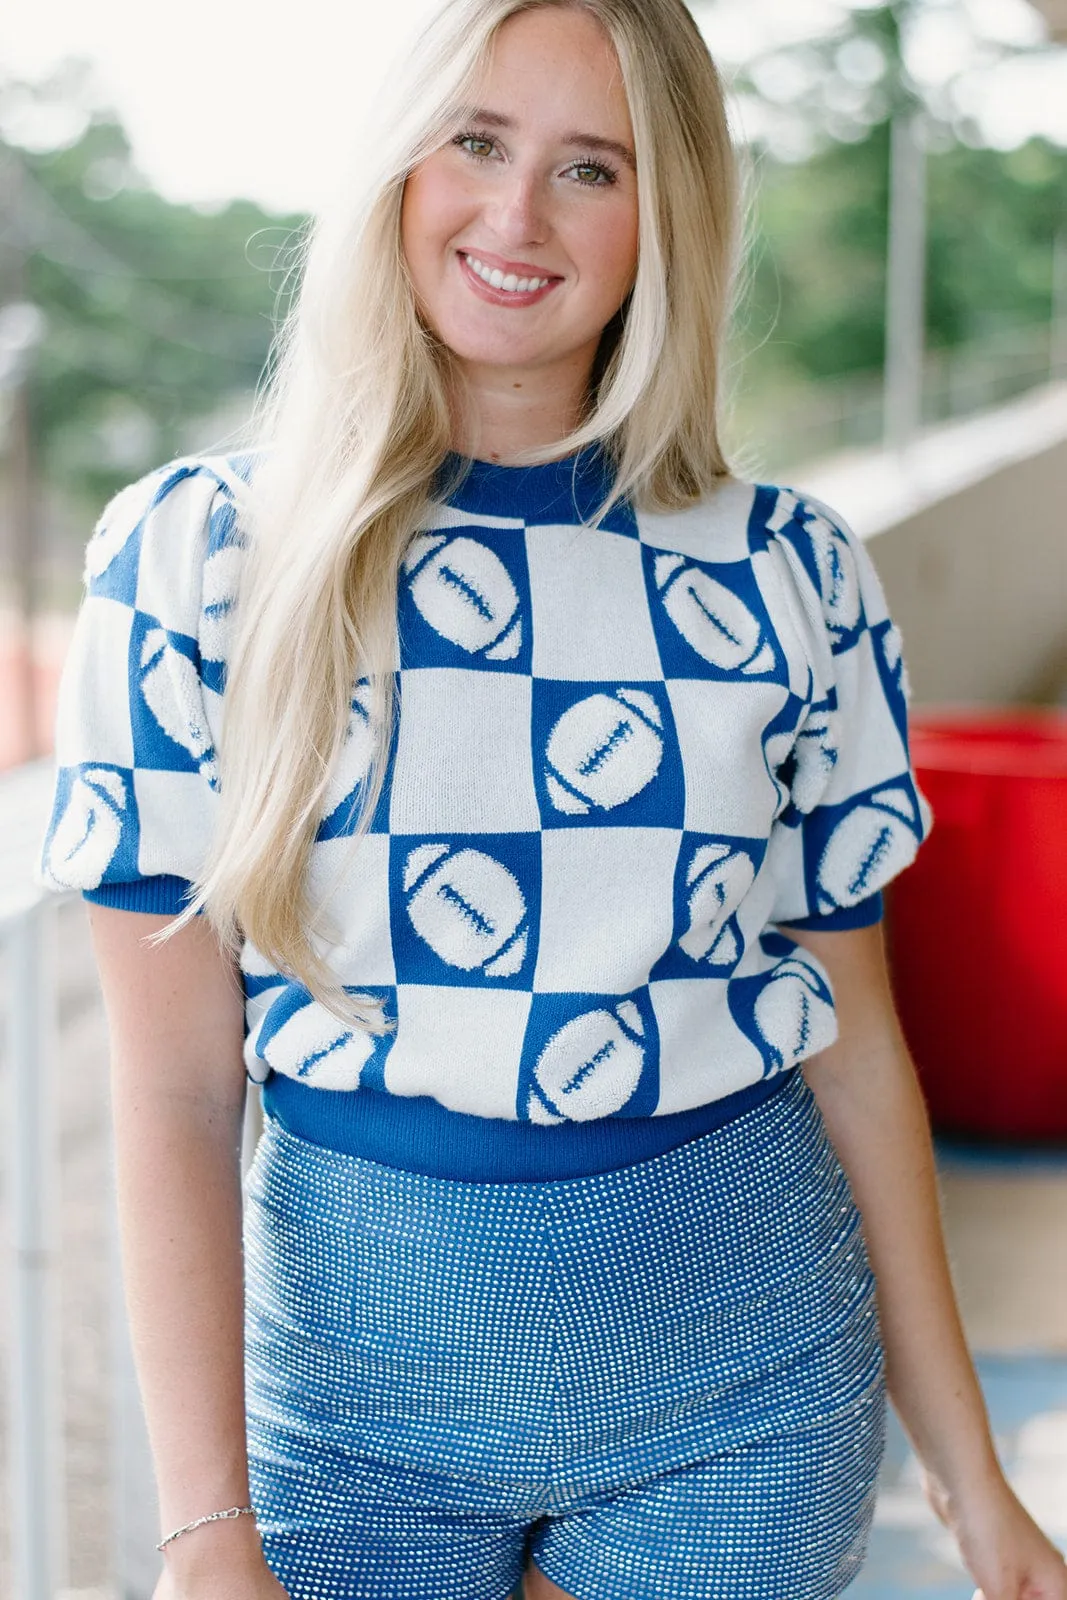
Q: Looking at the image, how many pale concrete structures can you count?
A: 1